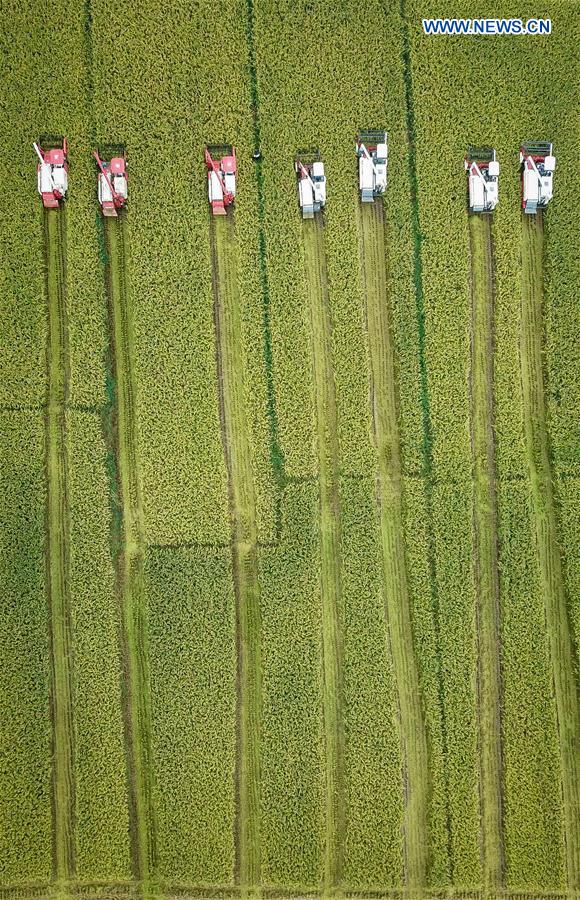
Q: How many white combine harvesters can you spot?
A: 4